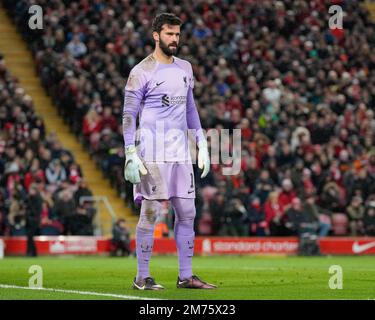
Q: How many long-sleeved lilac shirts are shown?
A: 1